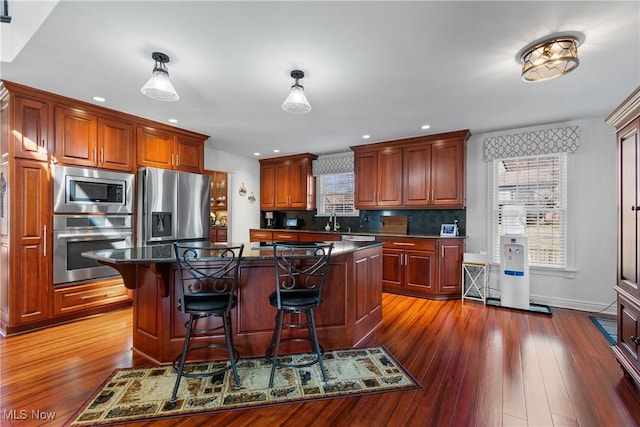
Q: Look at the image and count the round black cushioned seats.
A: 2